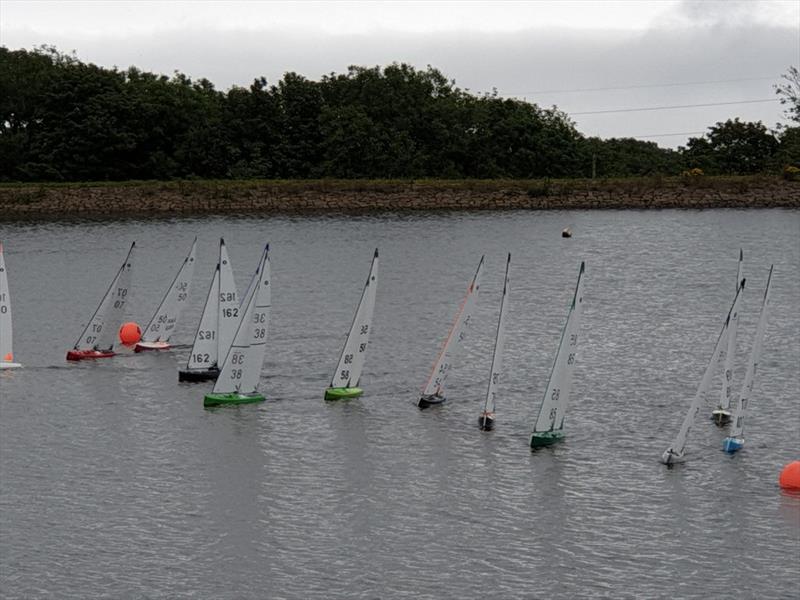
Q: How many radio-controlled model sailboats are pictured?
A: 12